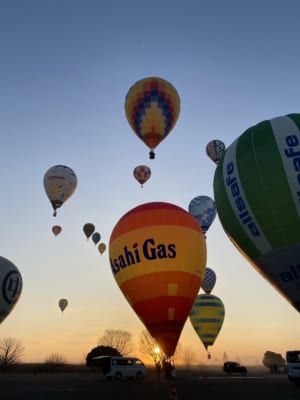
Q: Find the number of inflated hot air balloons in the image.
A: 15